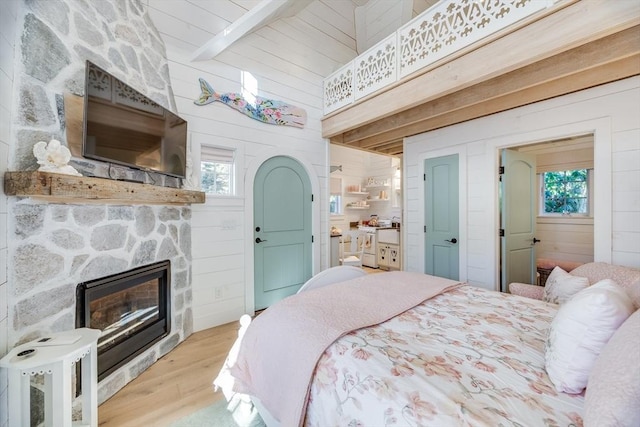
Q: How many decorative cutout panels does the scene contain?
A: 3